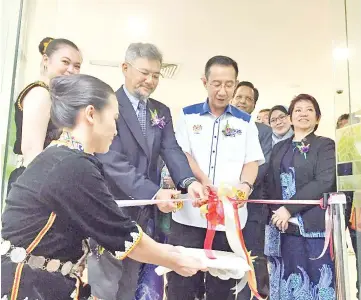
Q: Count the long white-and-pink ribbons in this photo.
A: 1